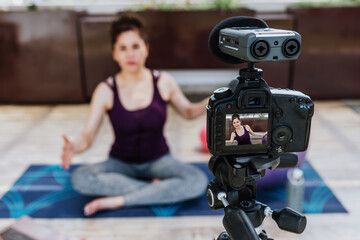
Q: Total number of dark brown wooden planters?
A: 3